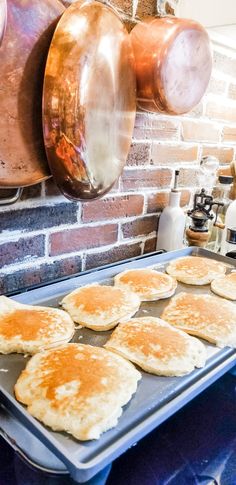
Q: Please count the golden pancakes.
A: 8